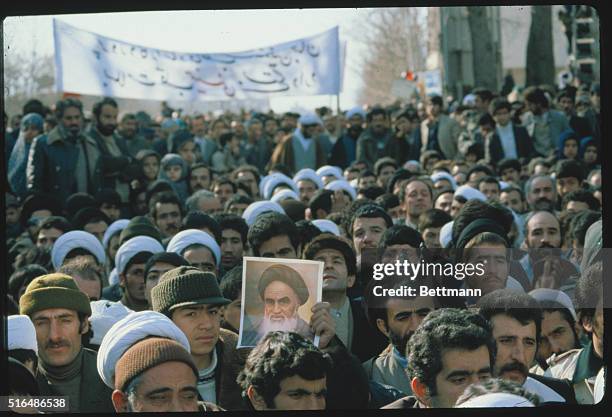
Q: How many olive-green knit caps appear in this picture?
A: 2